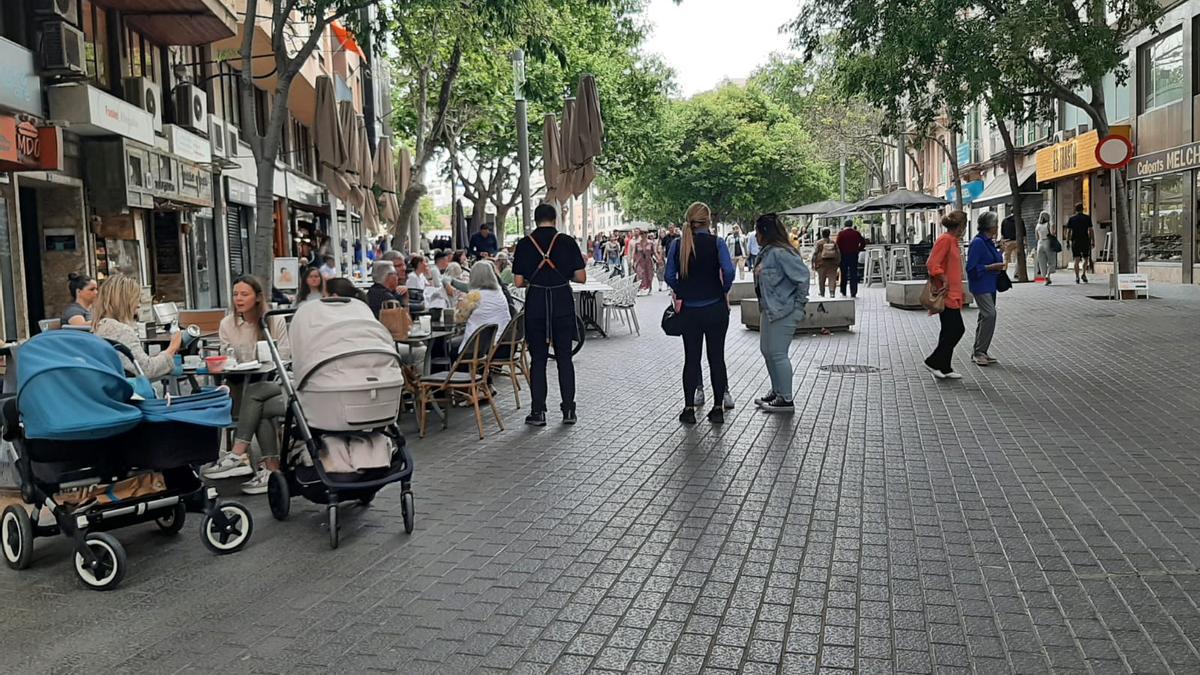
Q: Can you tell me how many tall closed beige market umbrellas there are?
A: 8